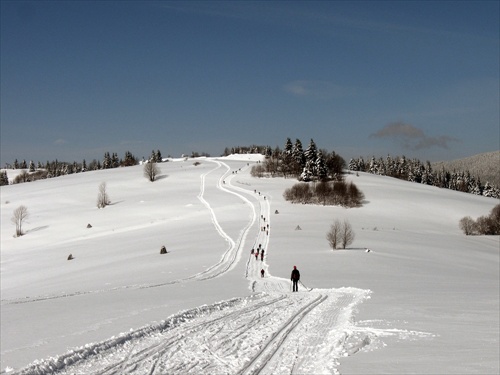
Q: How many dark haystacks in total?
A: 3